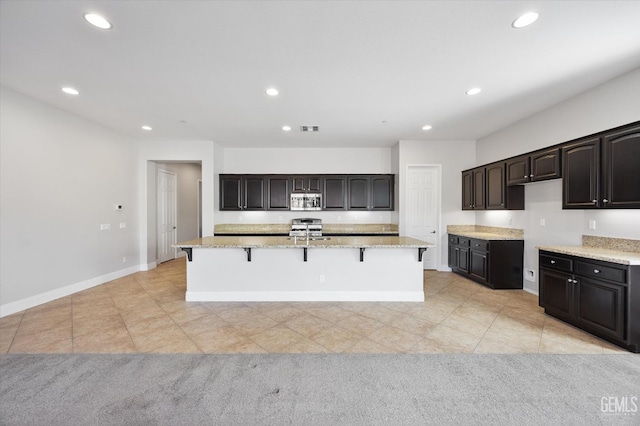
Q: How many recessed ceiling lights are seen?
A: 8